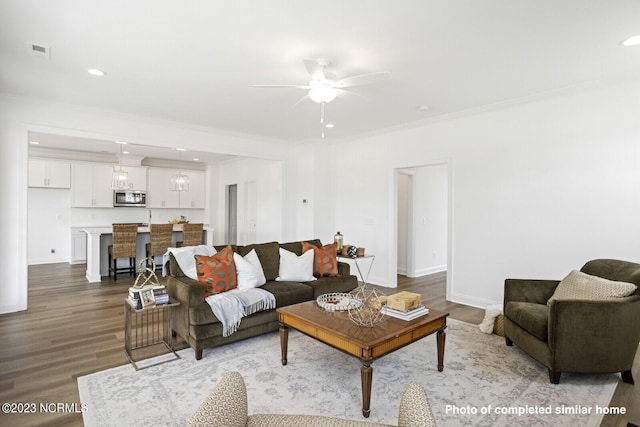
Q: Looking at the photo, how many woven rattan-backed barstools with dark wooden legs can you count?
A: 3